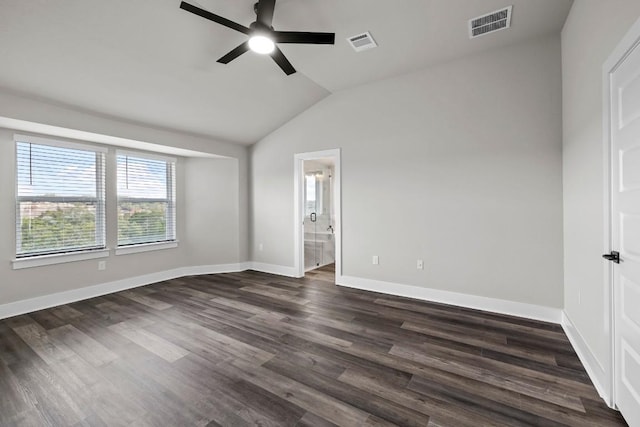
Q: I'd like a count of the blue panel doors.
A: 0